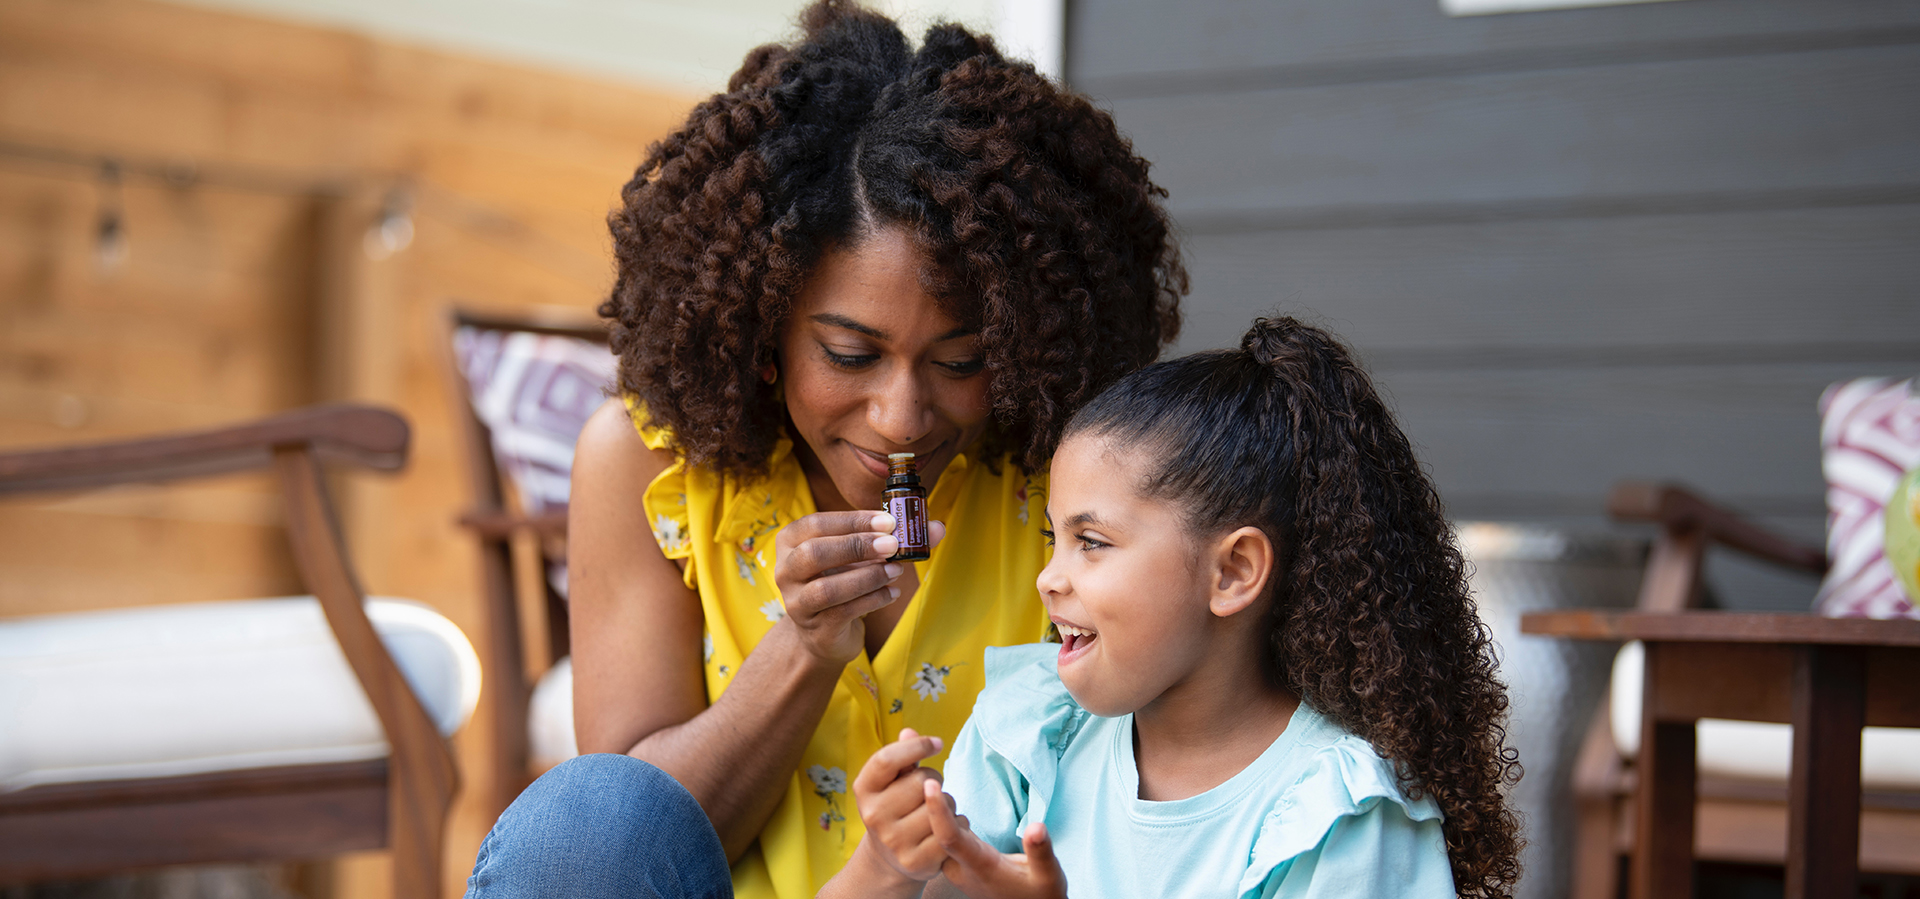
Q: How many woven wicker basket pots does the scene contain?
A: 0